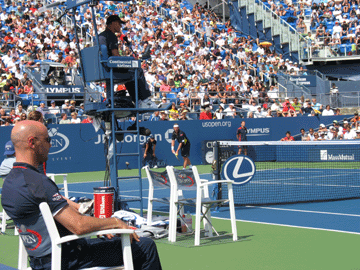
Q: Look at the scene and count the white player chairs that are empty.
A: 2